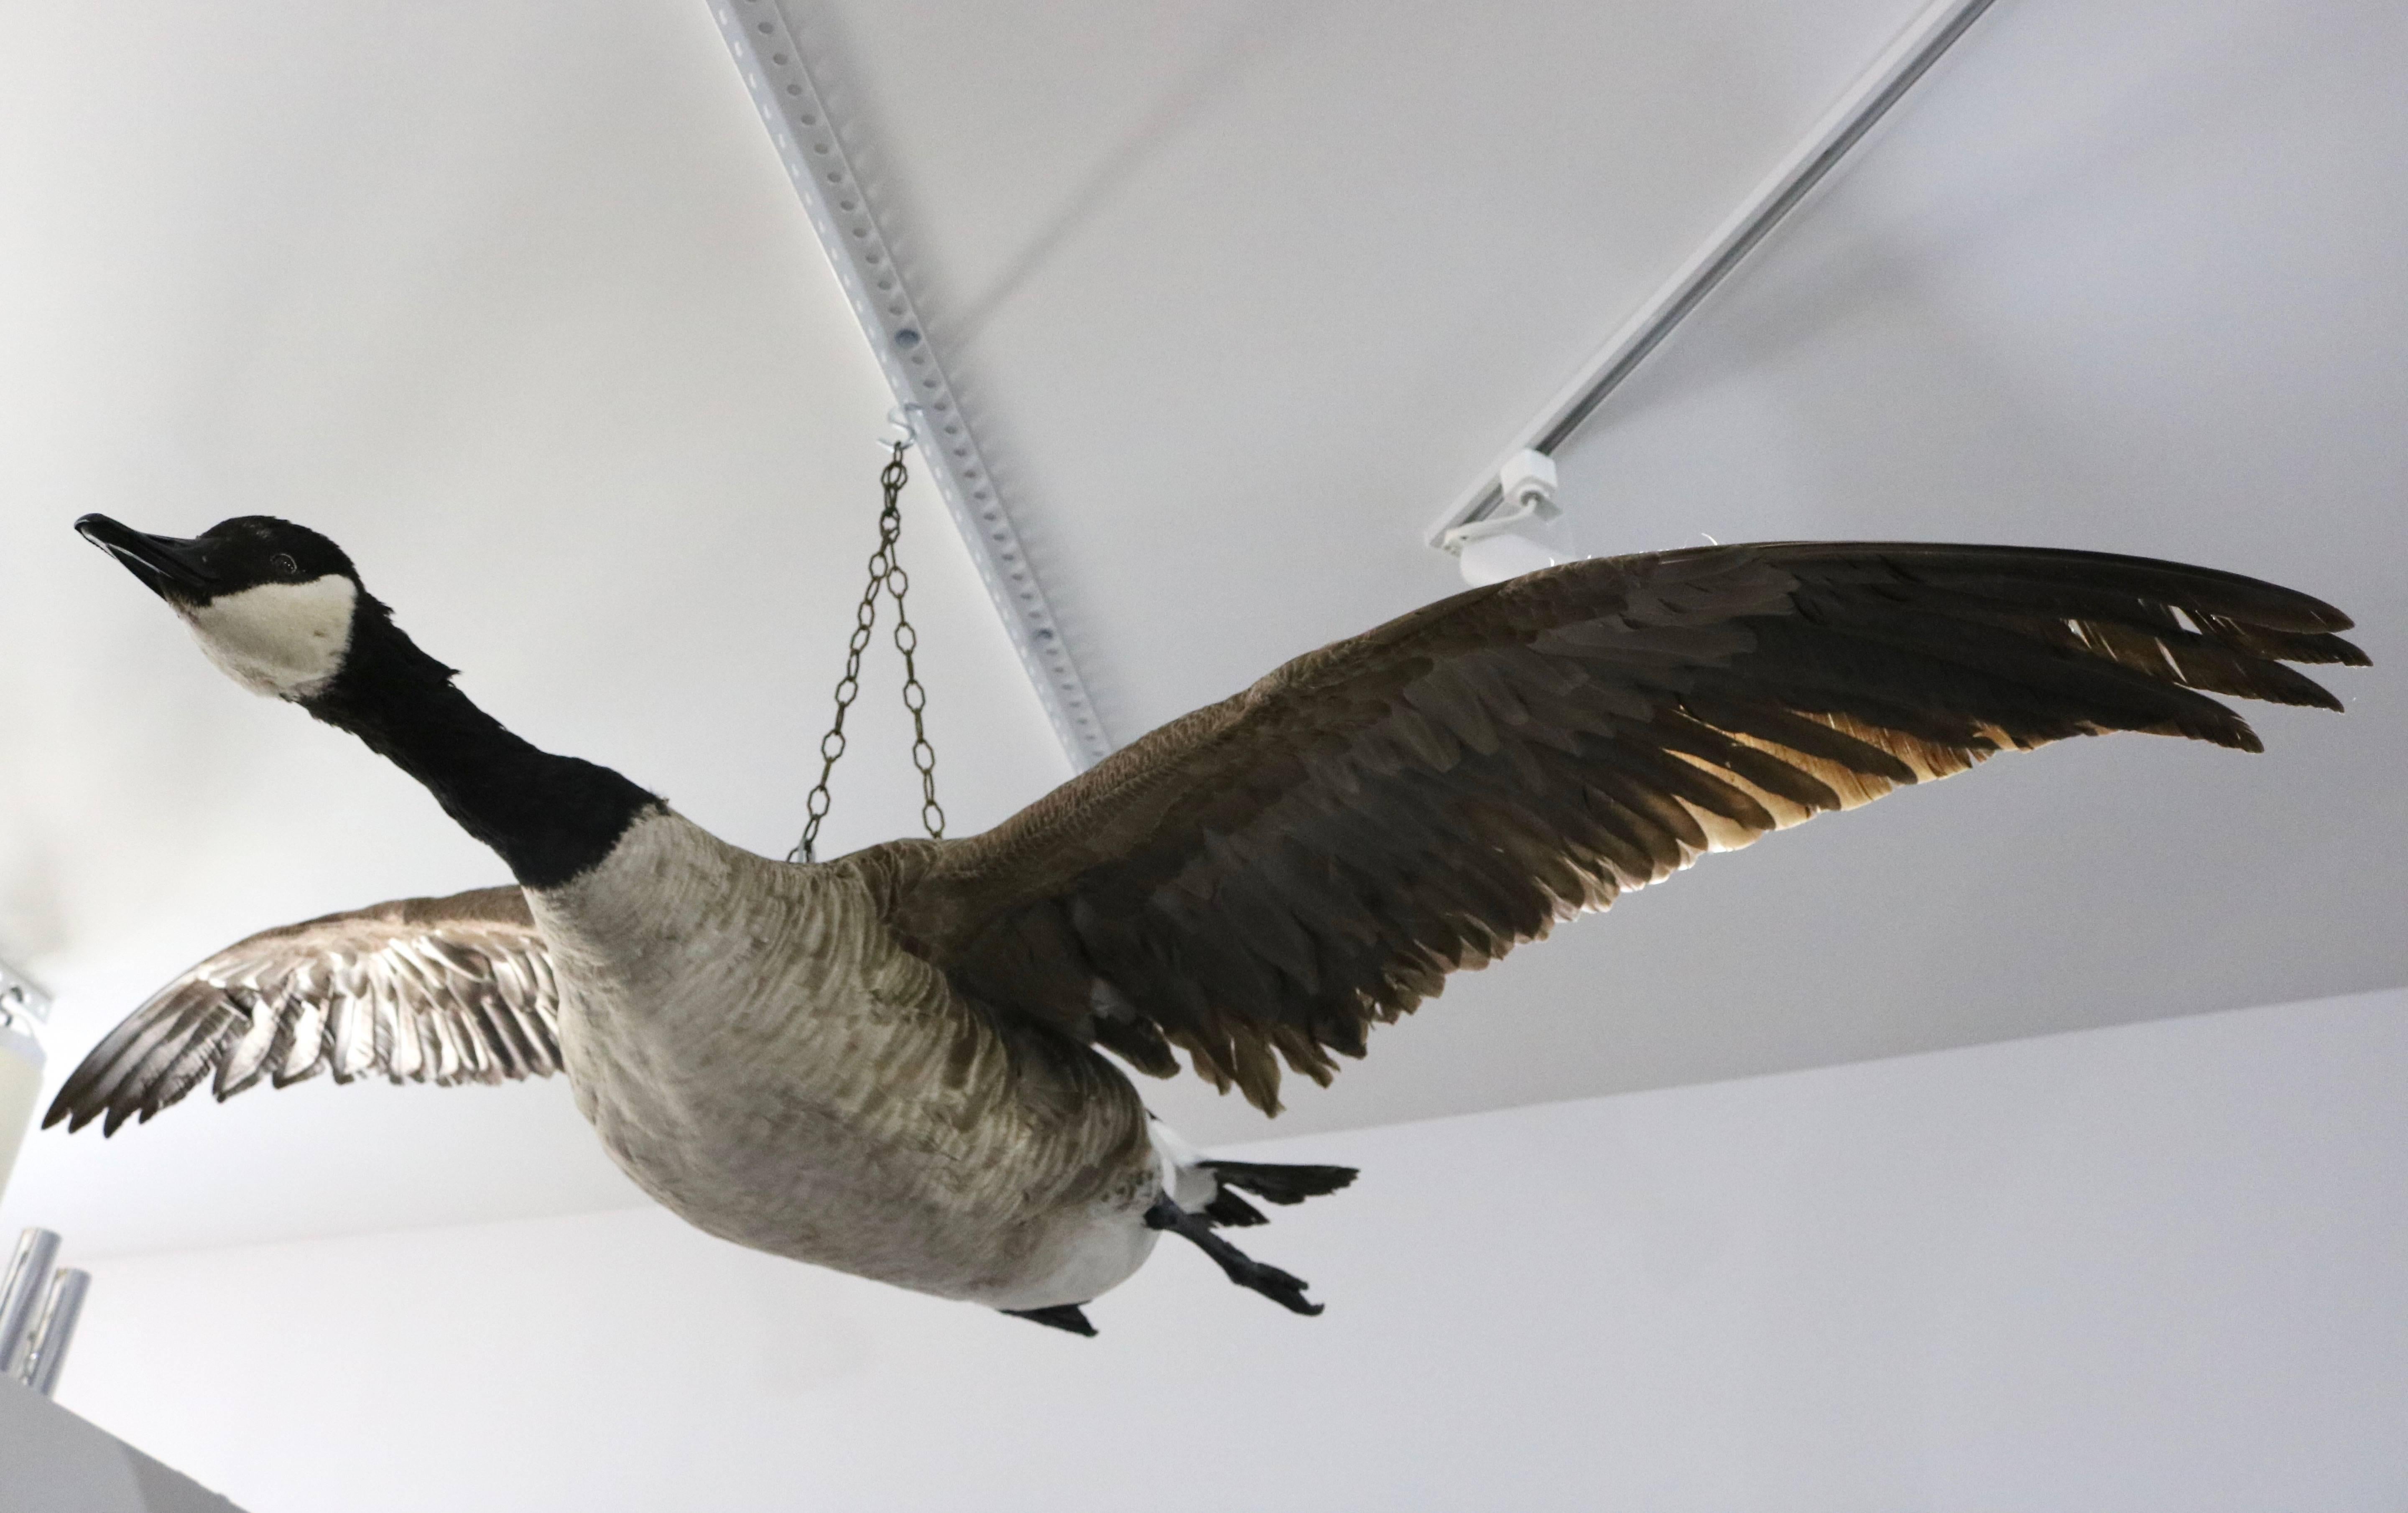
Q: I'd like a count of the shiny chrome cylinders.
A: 2